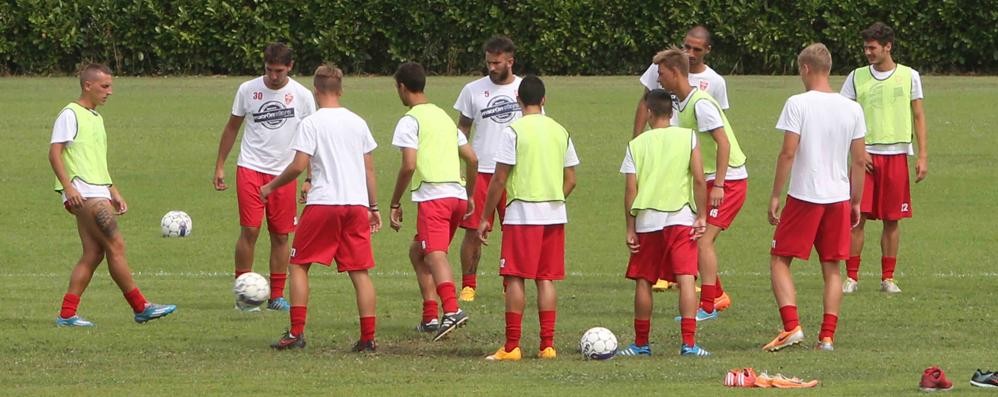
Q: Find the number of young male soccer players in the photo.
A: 11